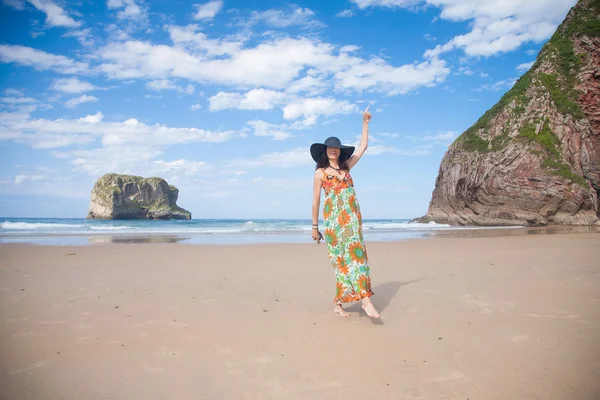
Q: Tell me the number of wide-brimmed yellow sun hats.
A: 0